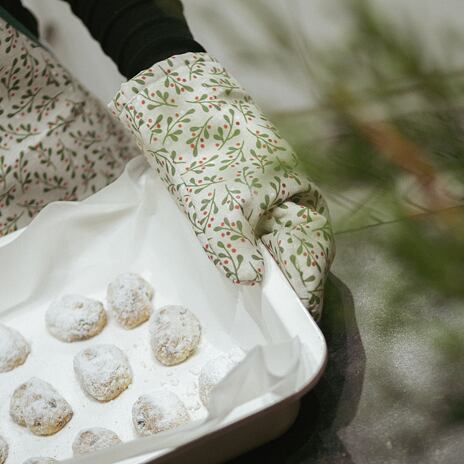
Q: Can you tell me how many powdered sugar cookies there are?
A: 11